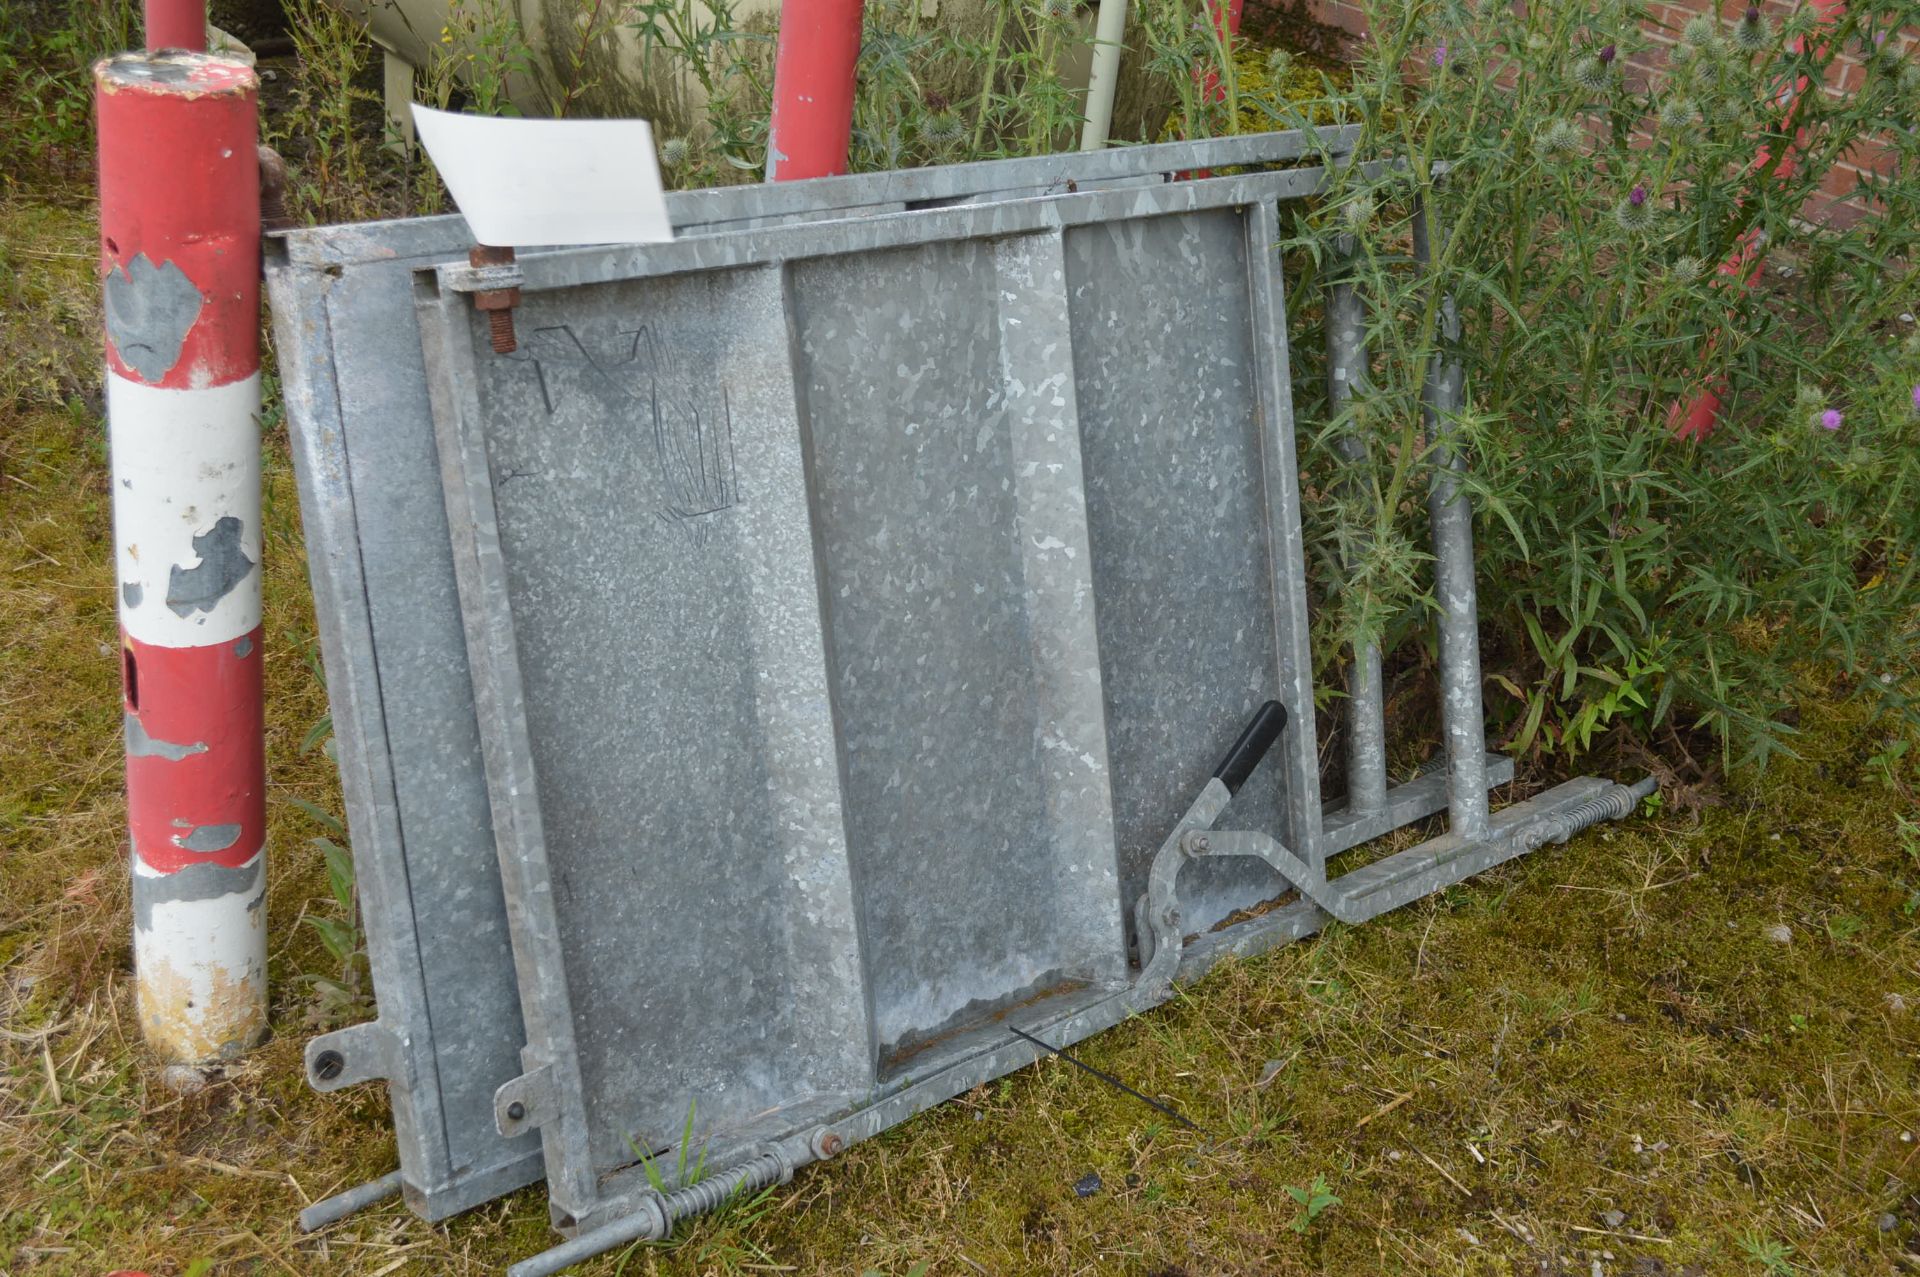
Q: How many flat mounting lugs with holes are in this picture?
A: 2